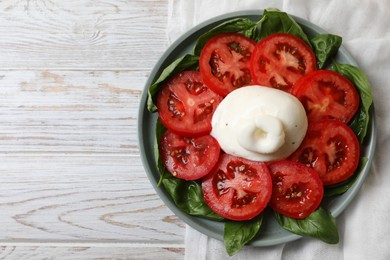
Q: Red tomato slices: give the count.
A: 8